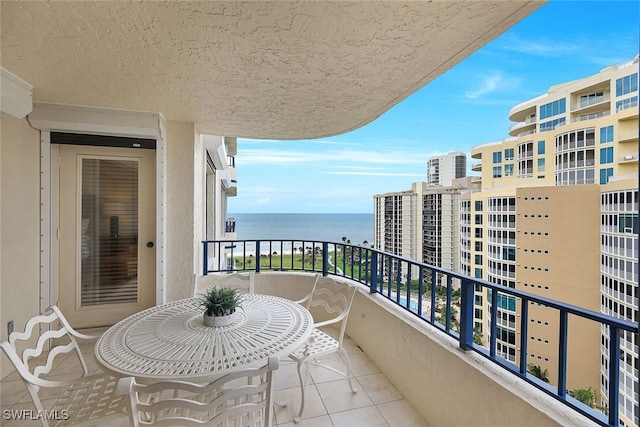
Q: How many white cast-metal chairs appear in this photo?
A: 4